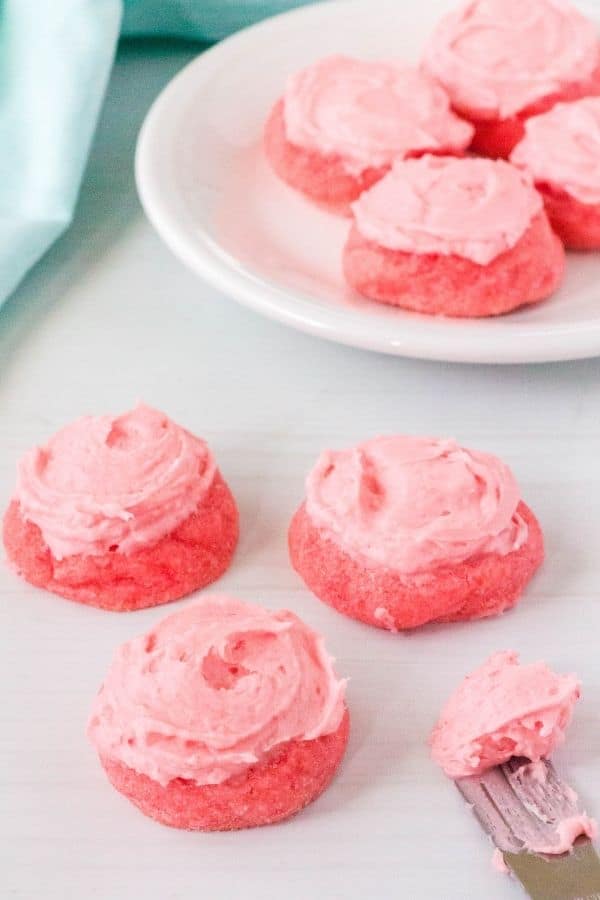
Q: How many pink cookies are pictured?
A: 7